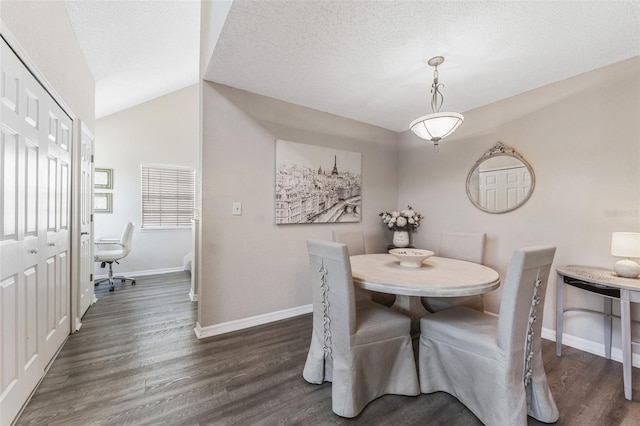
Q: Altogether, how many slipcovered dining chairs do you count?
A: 4